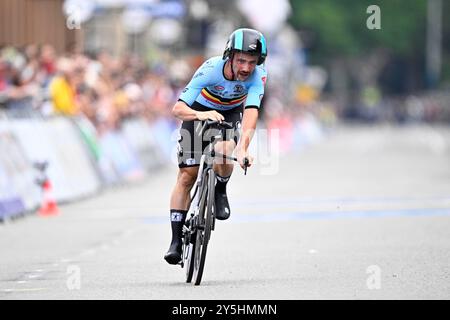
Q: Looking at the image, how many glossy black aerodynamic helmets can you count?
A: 1